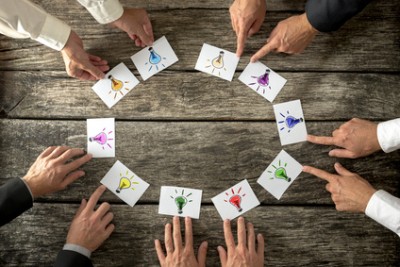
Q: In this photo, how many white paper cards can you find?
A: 10